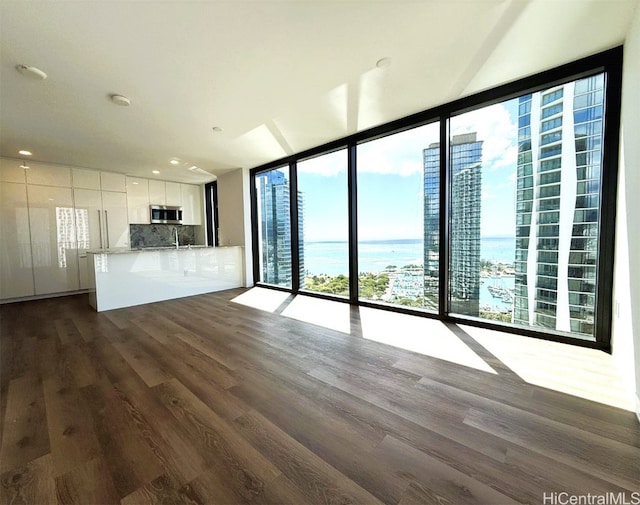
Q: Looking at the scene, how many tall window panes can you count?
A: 4